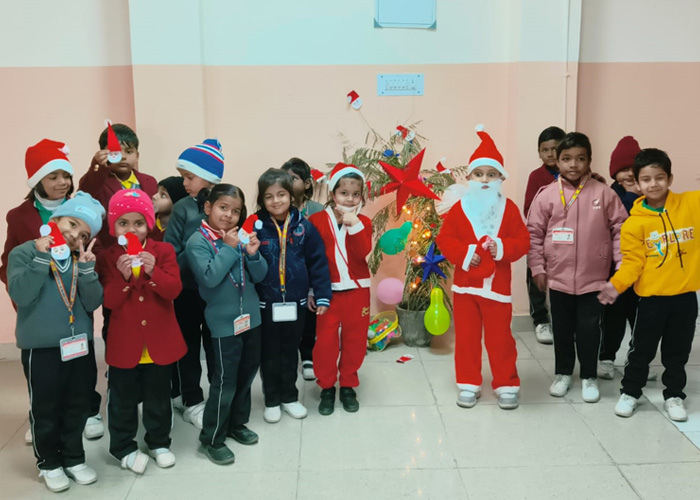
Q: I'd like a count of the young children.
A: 15